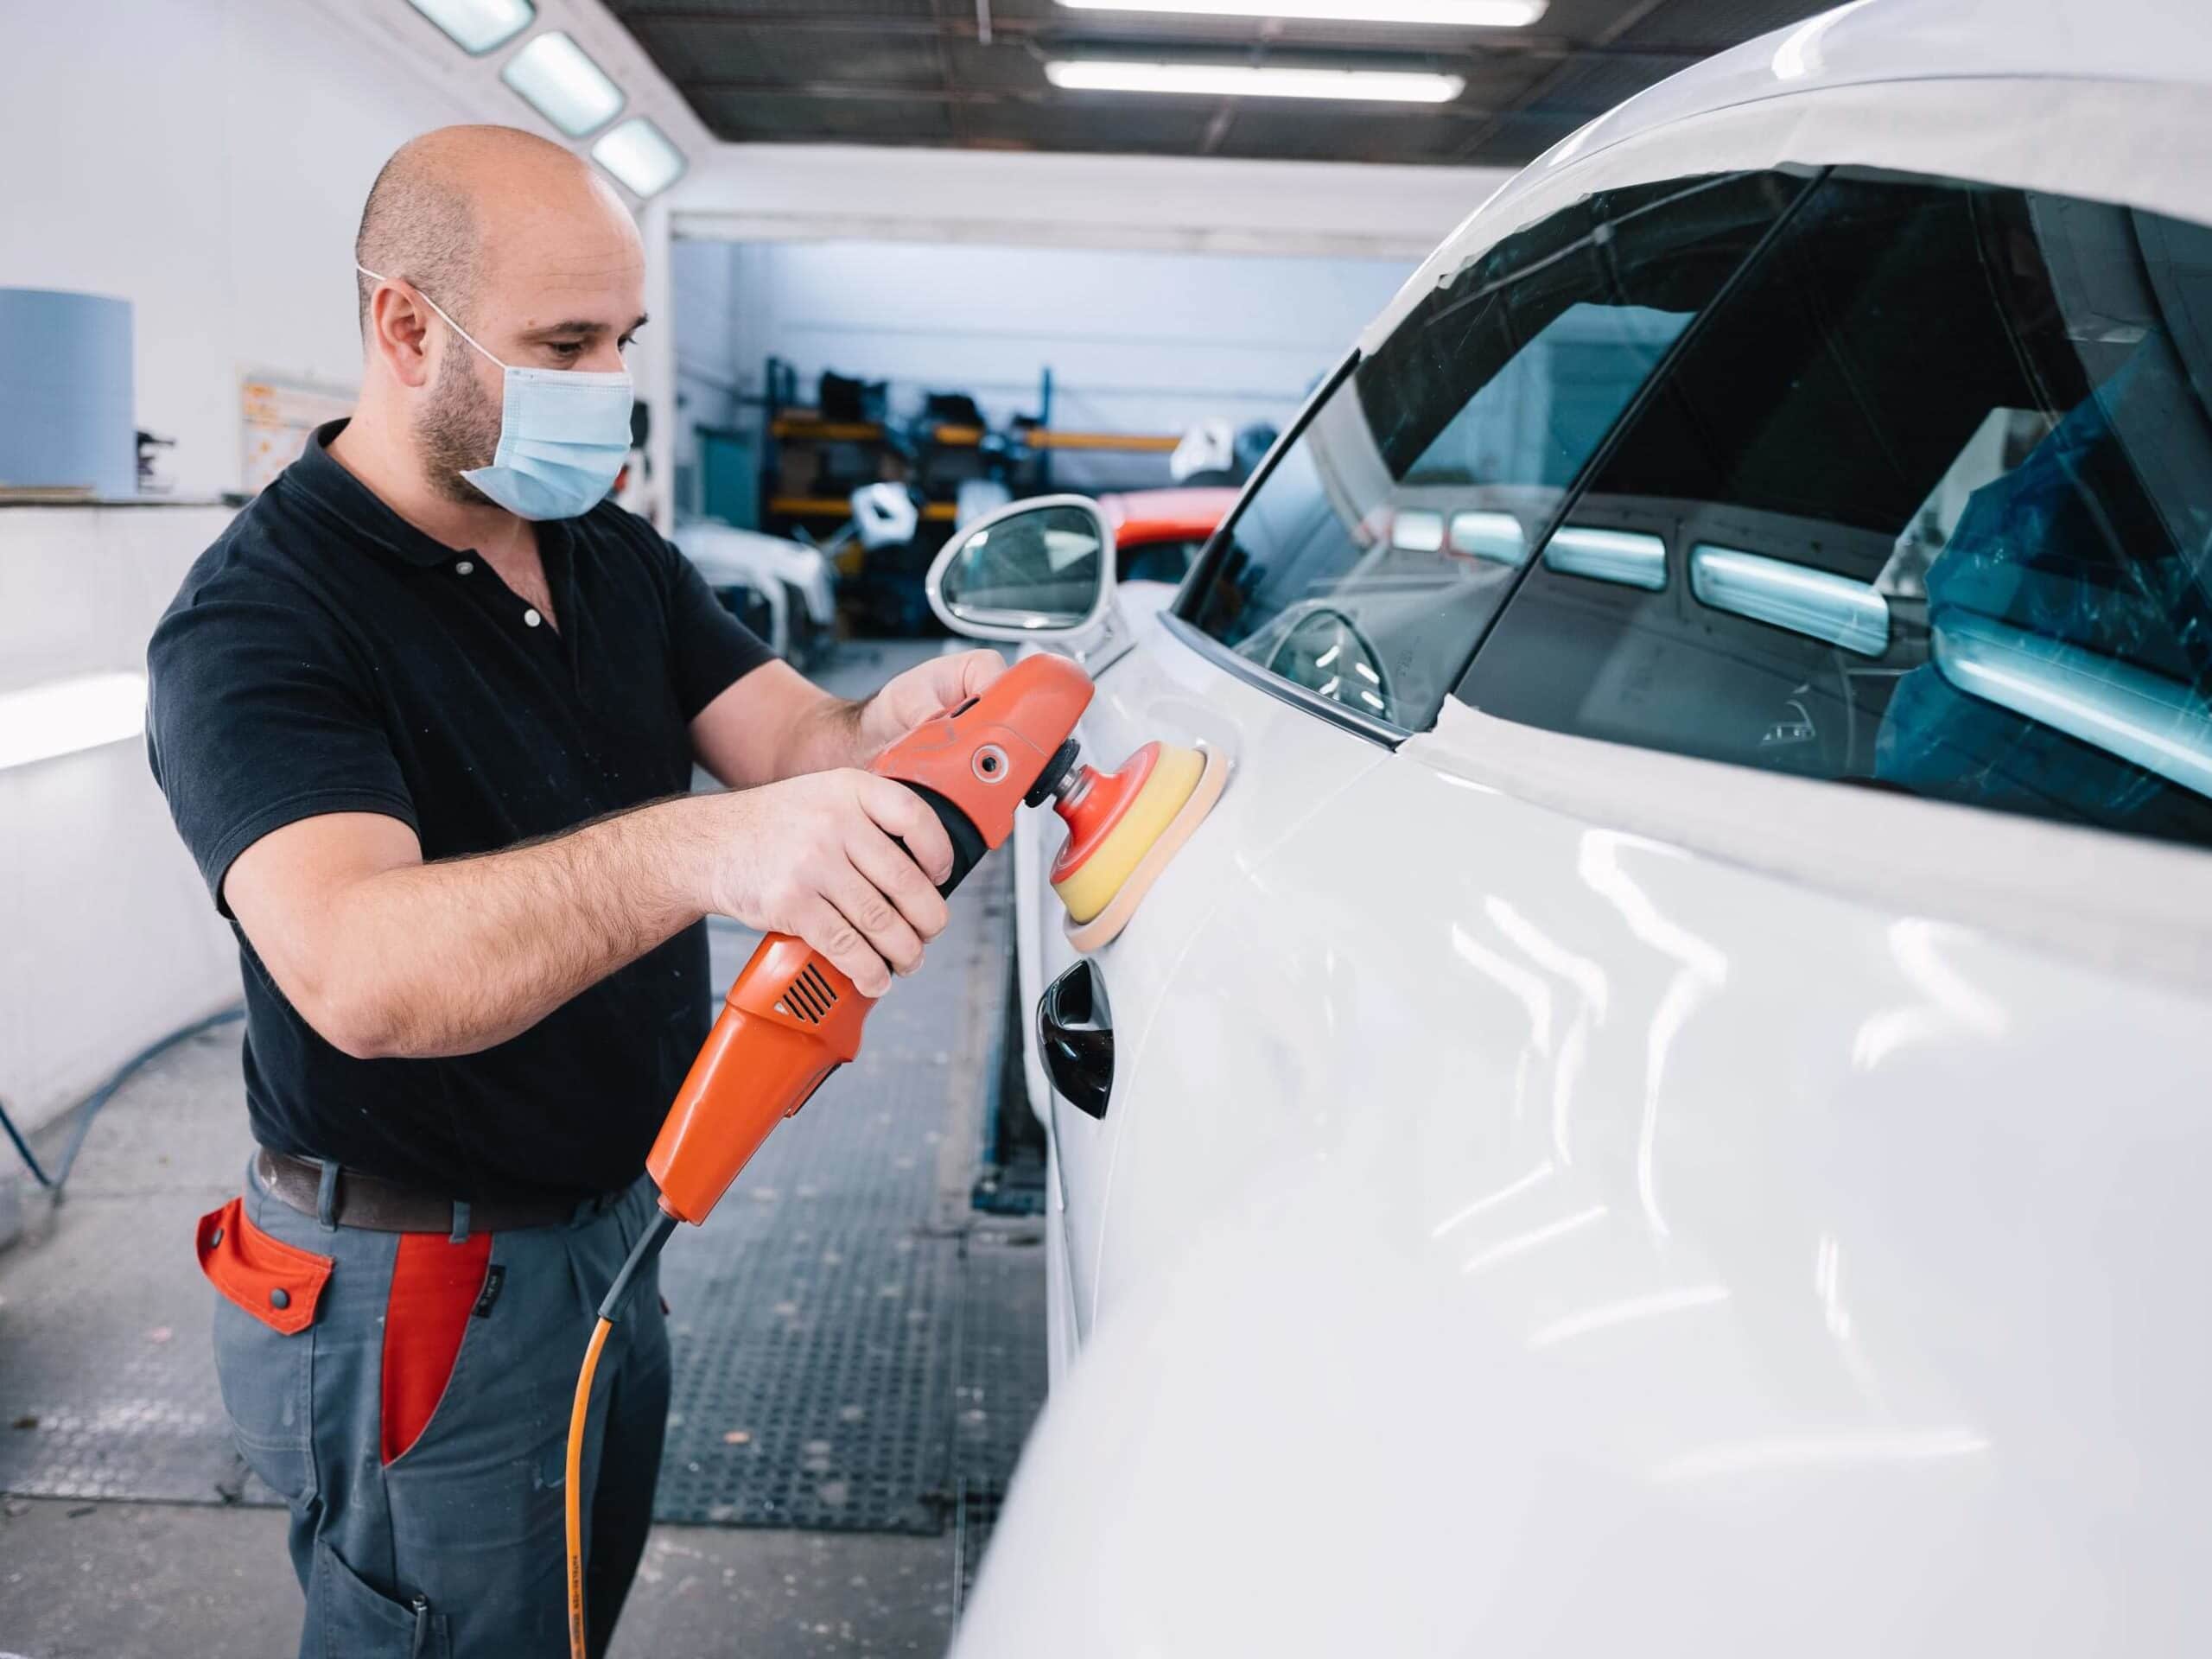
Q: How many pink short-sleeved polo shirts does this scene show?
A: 0